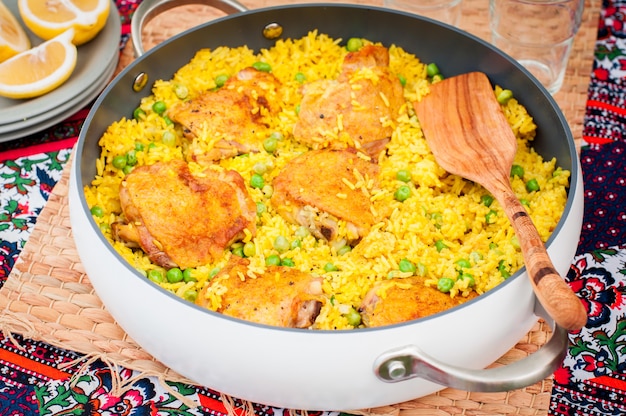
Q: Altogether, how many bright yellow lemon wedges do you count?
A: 3